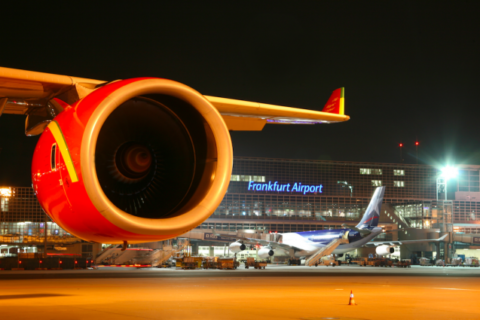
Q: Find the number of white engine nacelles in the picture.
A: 3